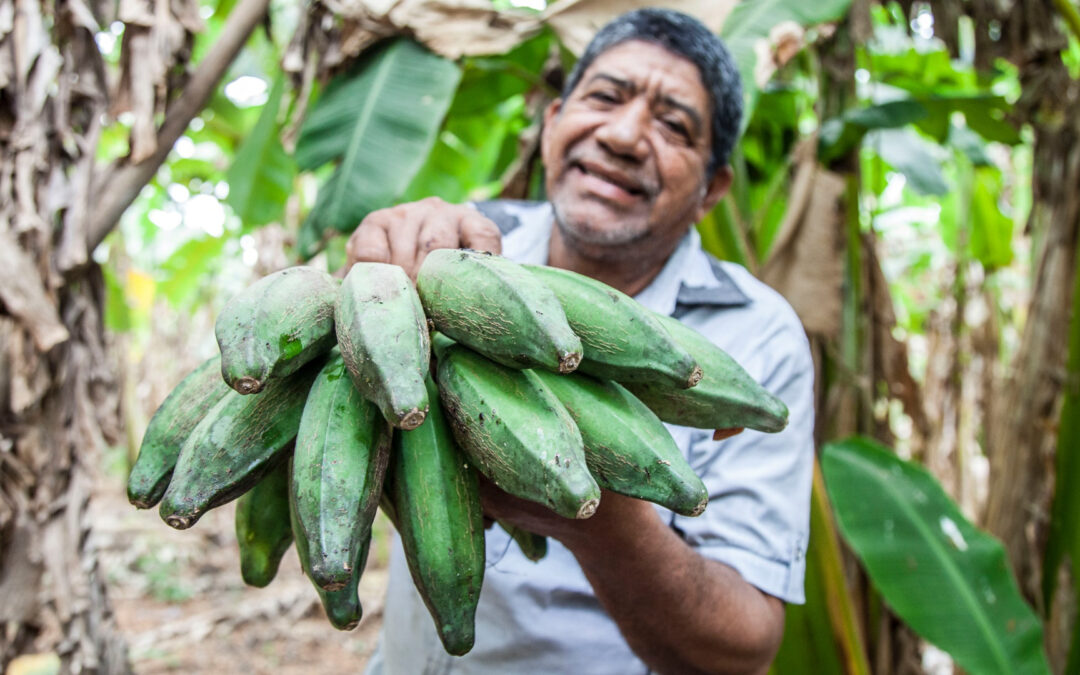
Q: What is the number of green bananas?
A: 14